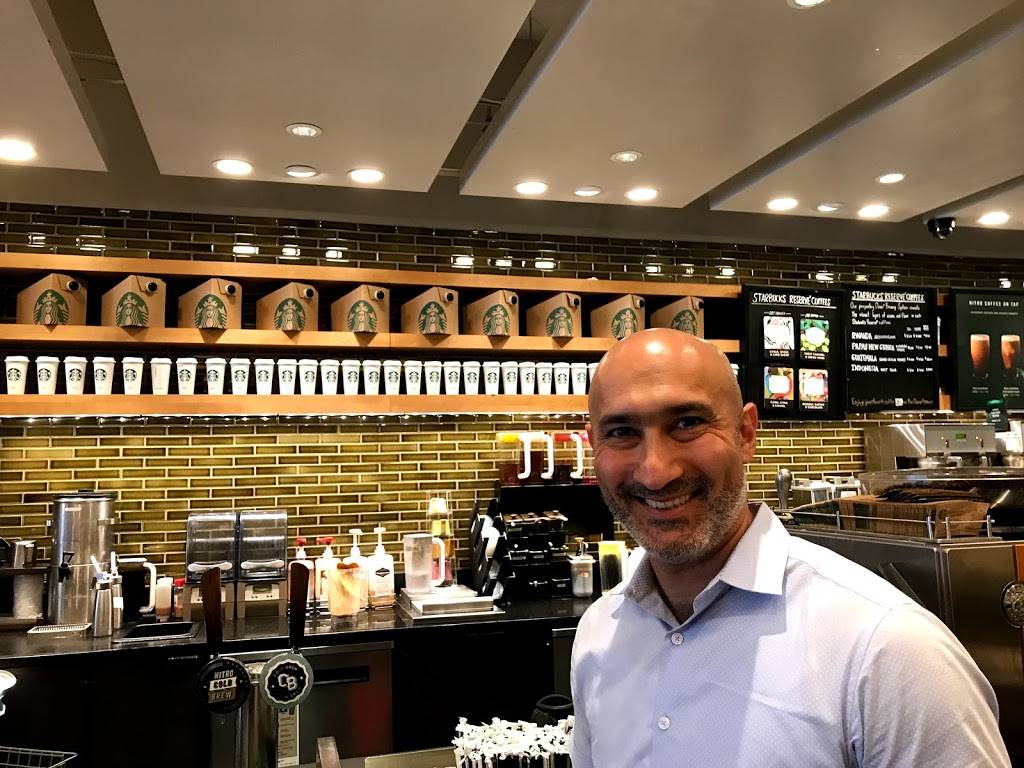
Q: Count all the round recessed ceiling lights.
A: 15